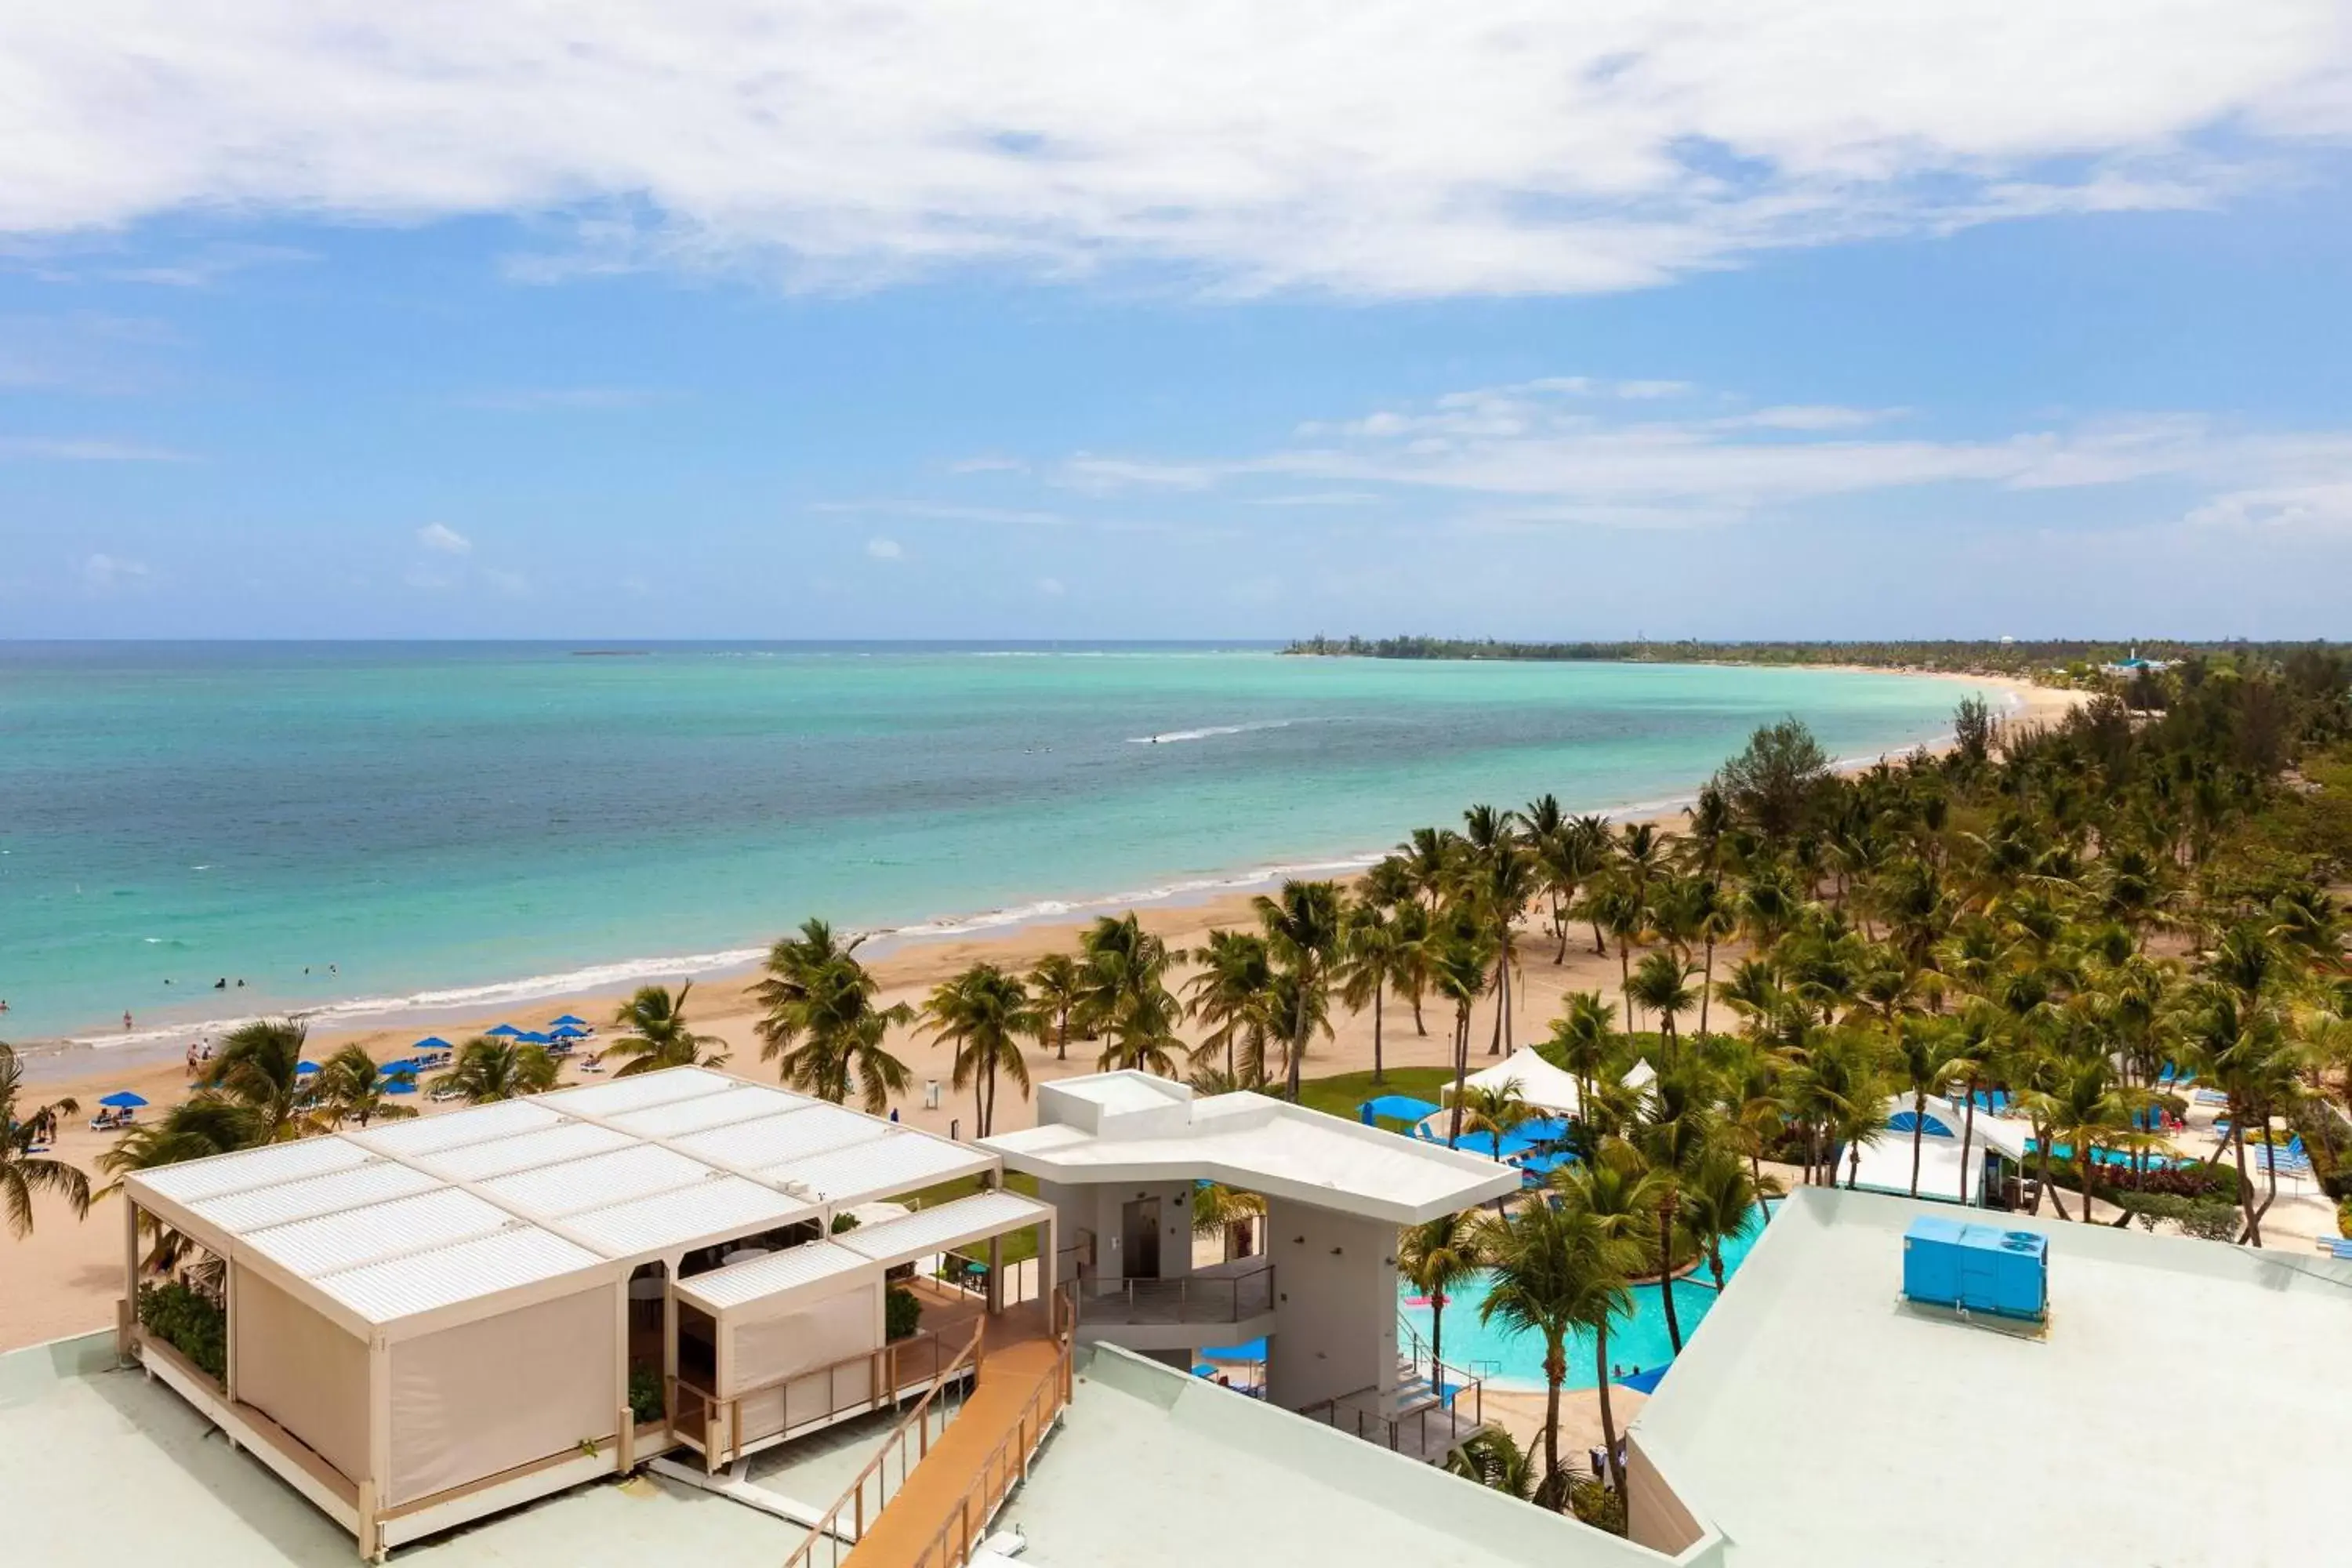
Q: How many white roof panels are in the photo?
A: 14